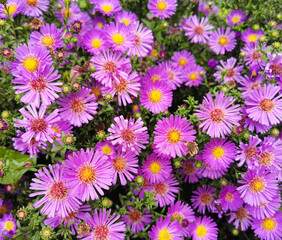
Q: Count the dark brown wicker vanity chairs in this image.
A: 0